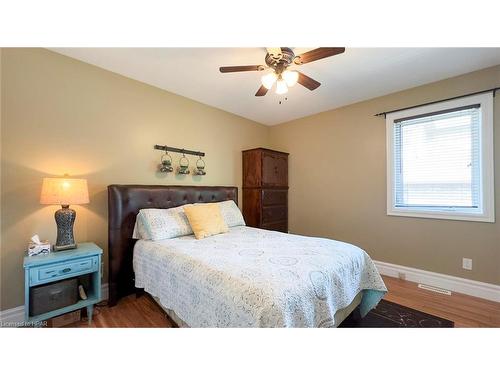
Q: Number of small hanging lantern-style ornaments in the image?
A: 3